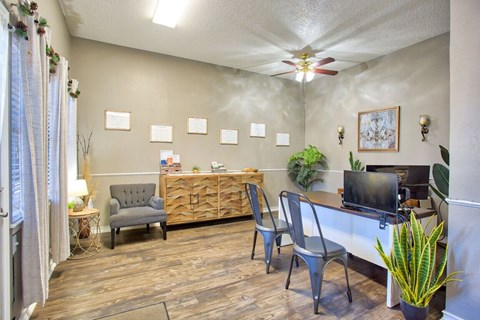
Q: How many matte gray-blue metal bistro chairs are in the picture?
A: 2